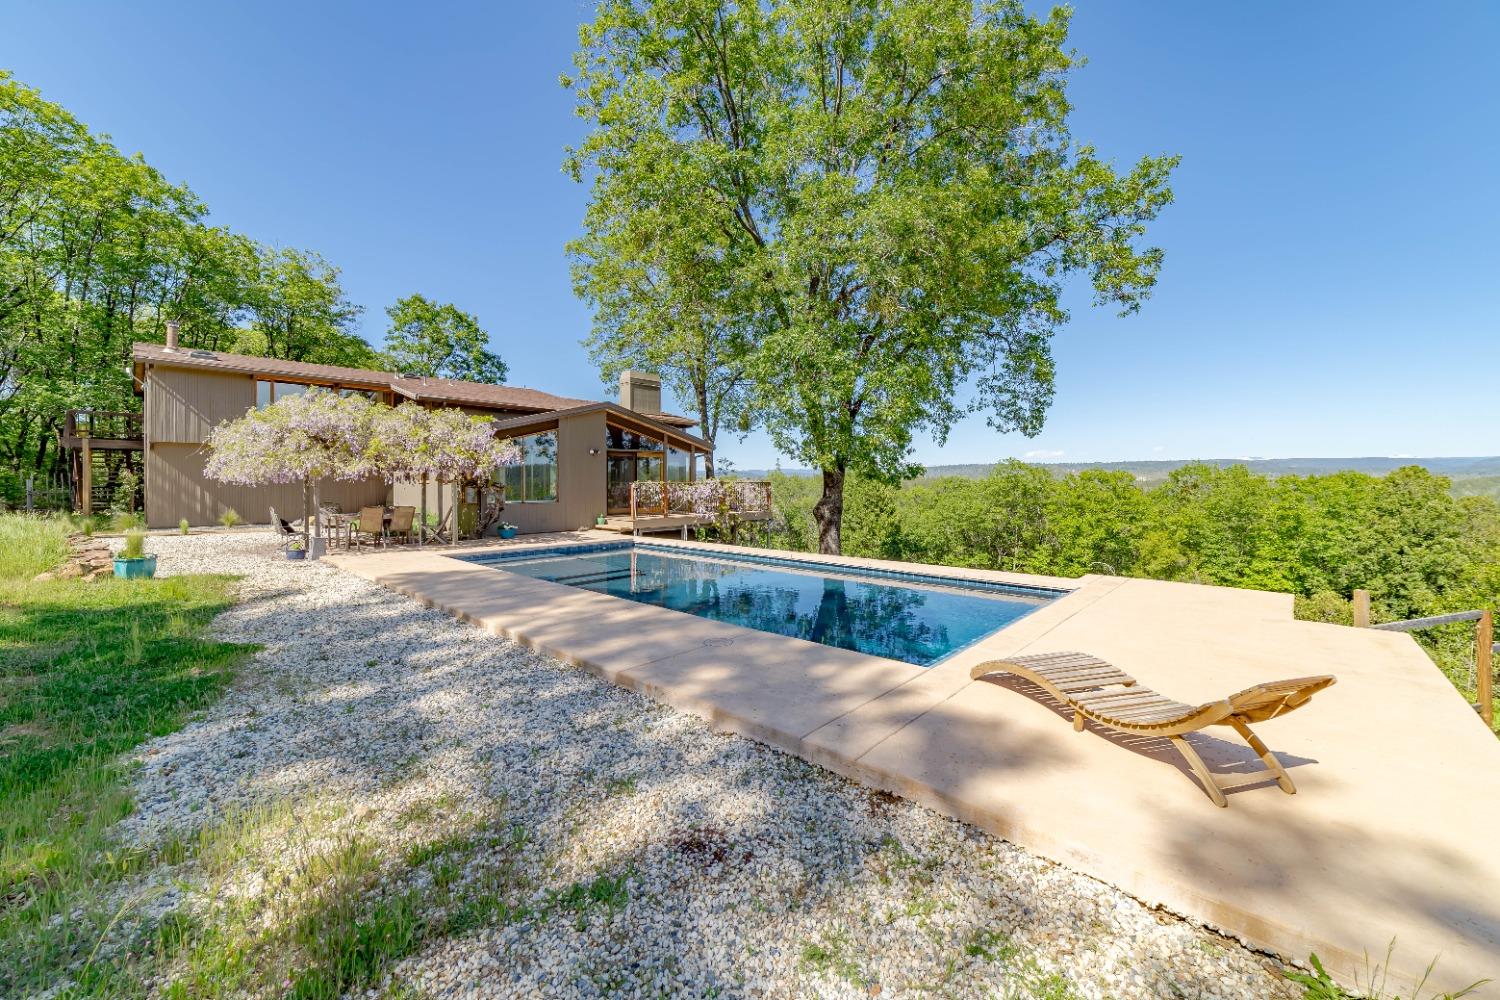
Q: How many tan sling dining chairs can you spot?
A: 2